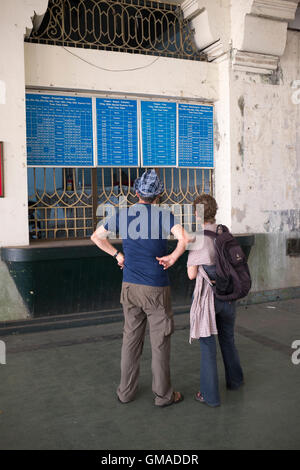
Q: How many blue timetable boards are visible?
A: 4